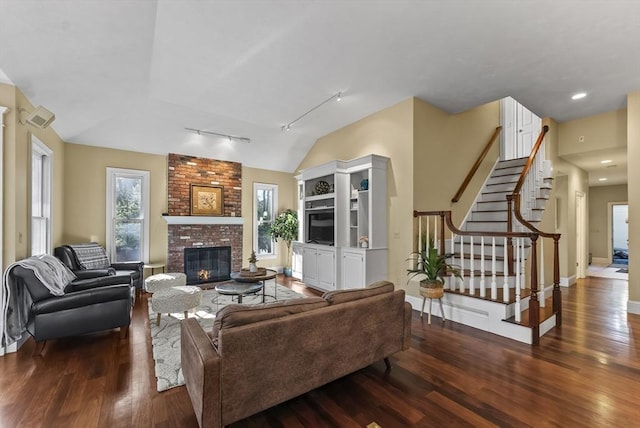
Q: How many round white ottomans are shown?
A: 2